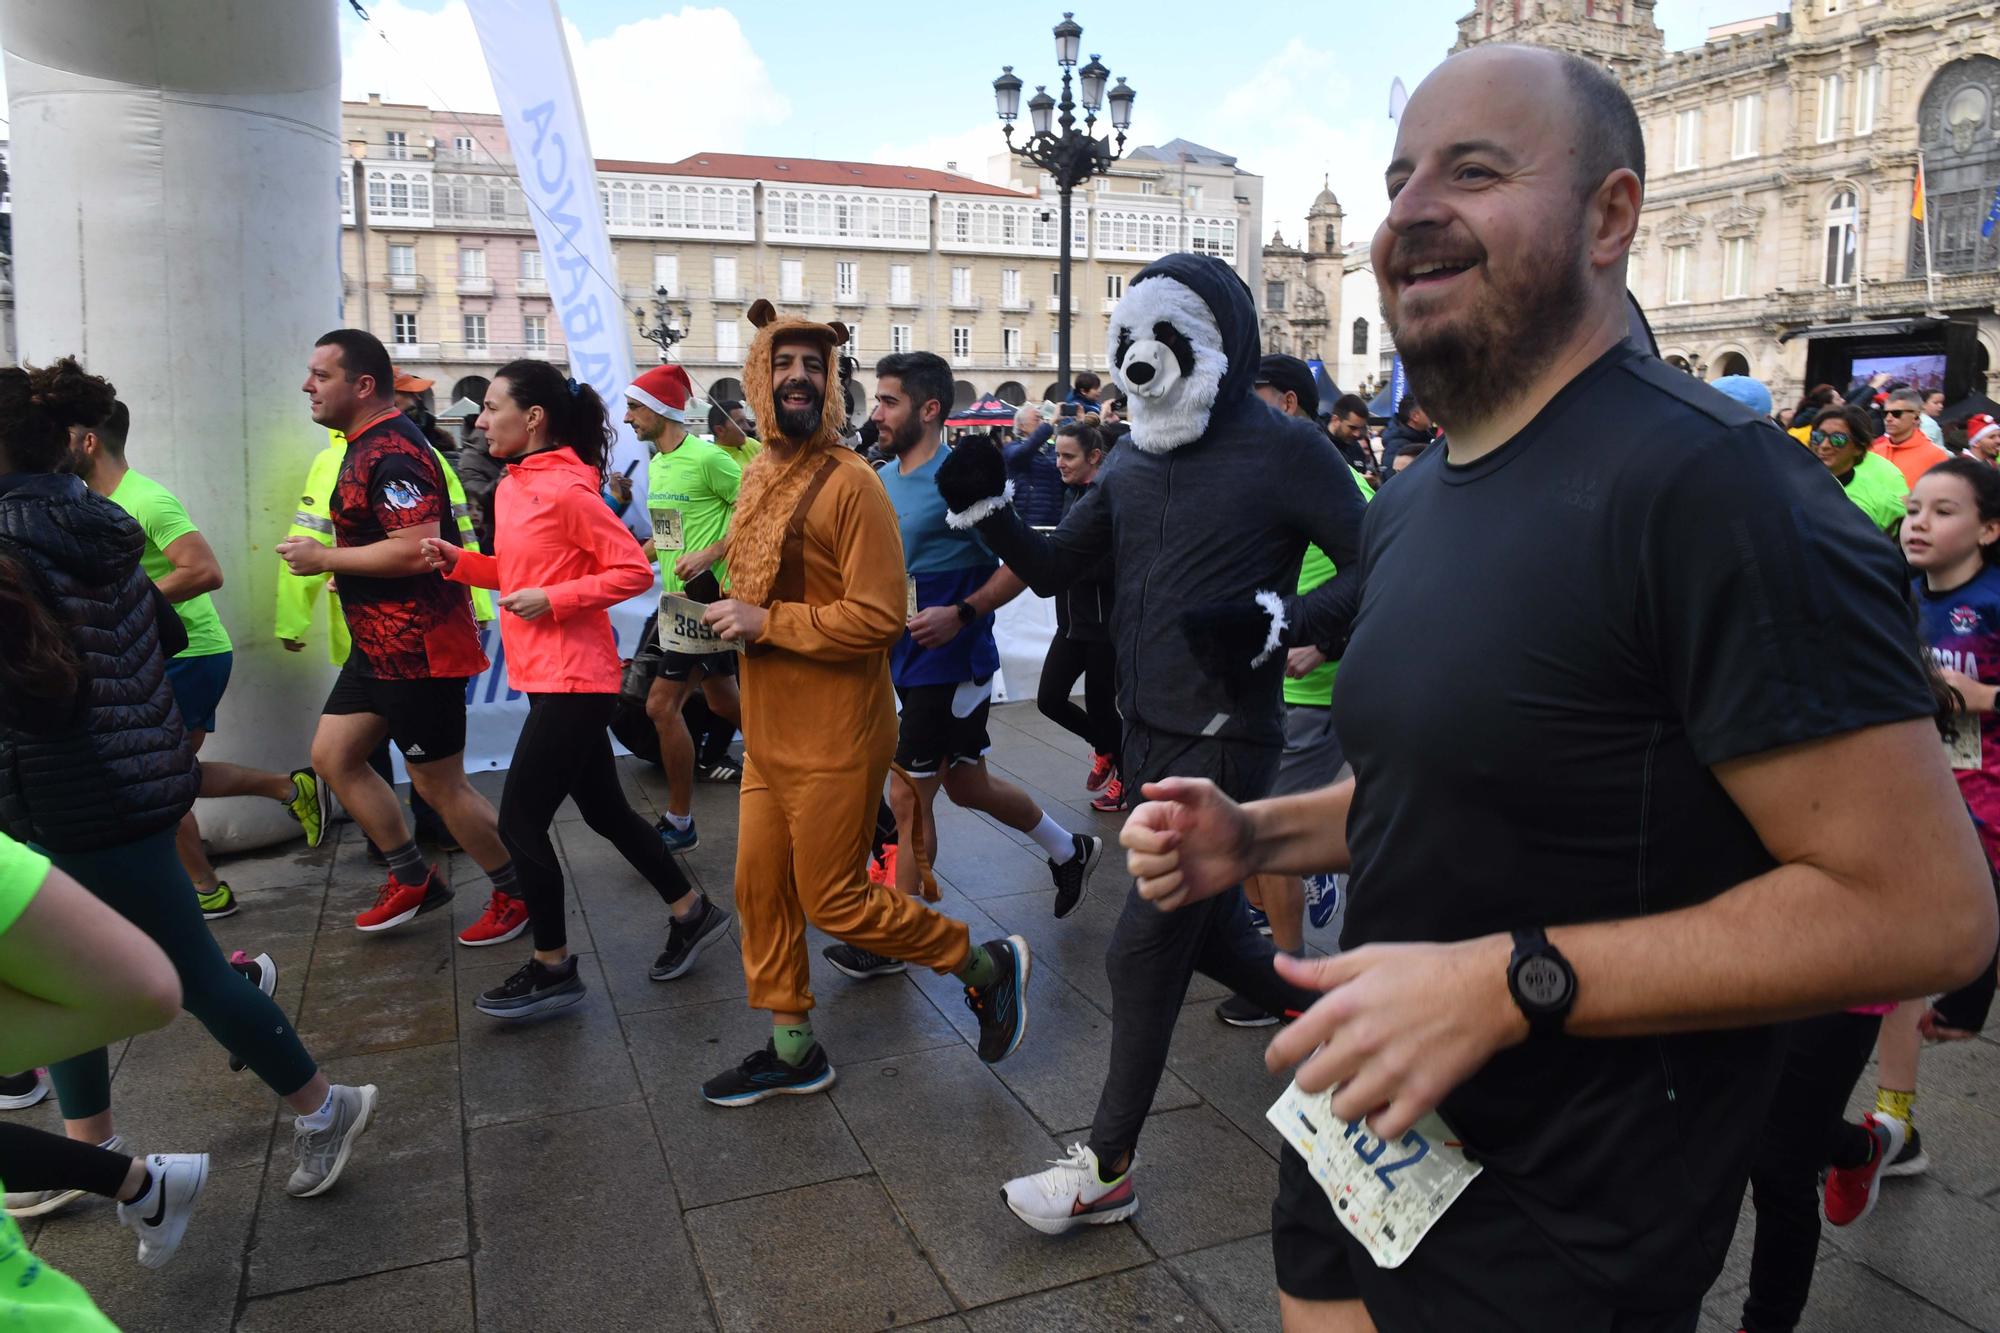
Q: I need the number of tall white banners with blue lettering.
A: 1